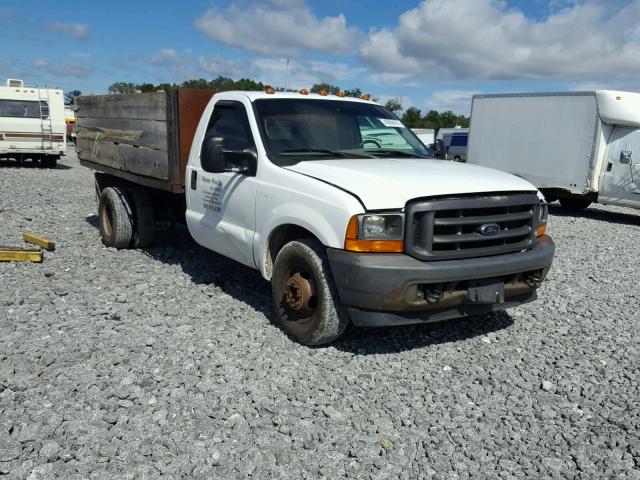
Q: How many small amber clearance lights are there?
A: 5